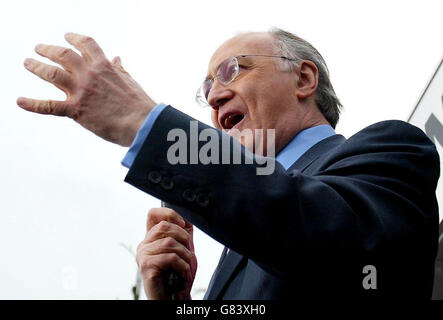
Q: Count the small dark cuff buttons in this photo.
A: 4